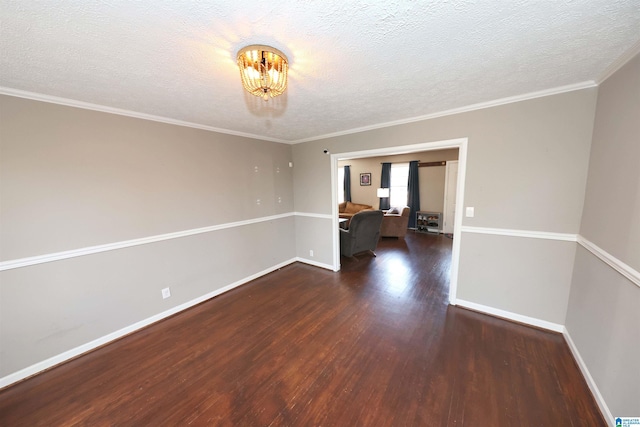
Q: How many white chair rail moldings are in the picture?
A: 4